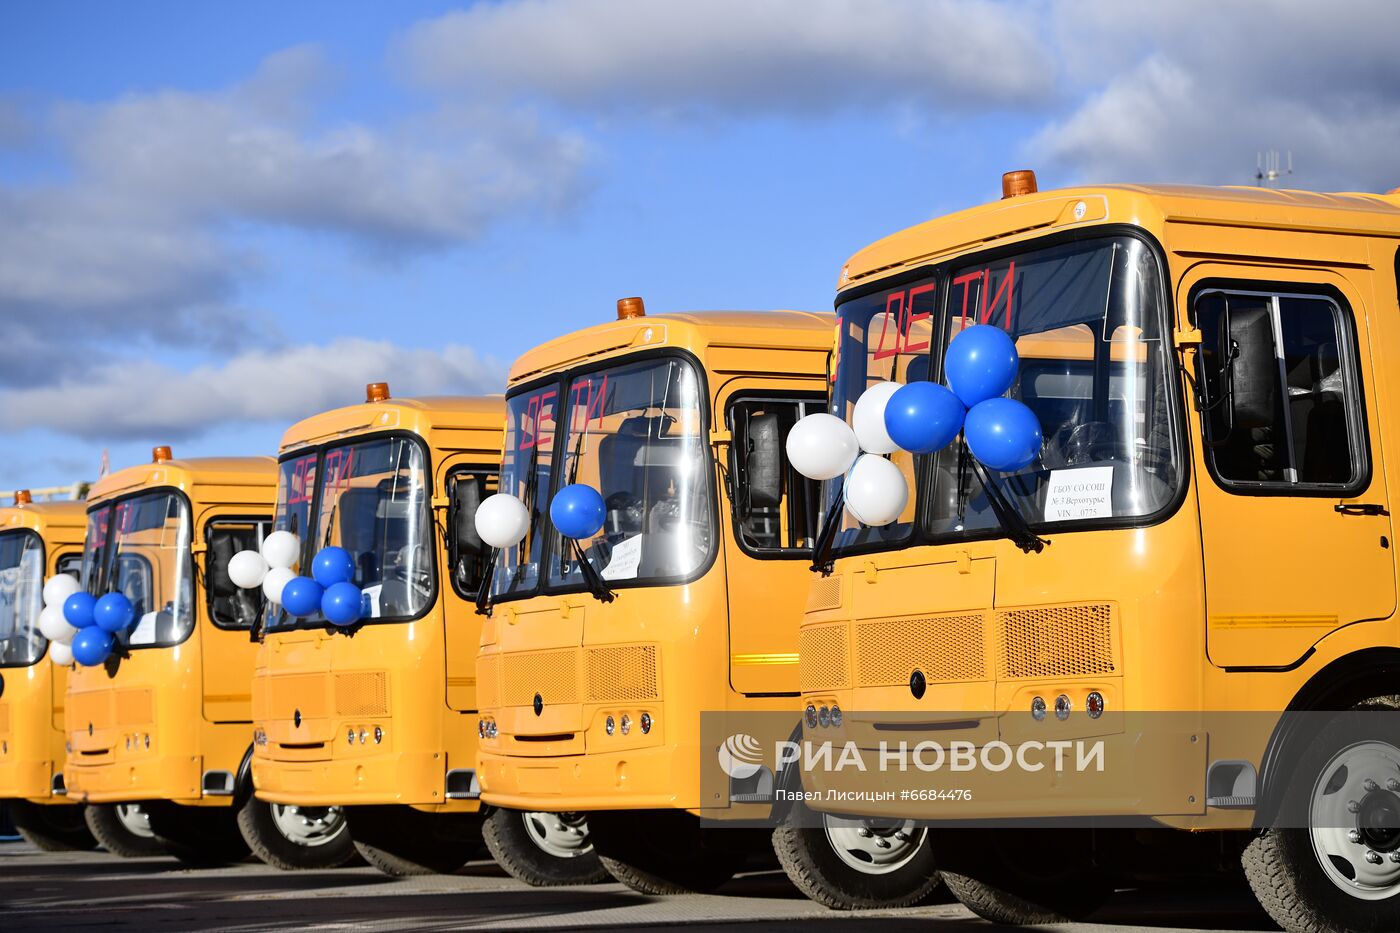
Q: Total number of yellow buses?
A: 5